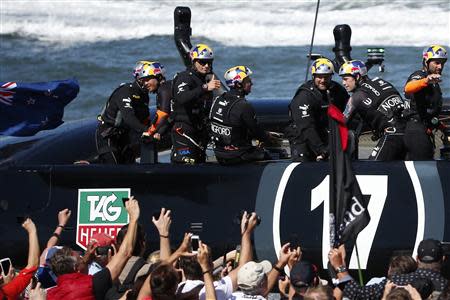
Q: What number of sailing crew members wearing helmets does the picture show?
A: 7